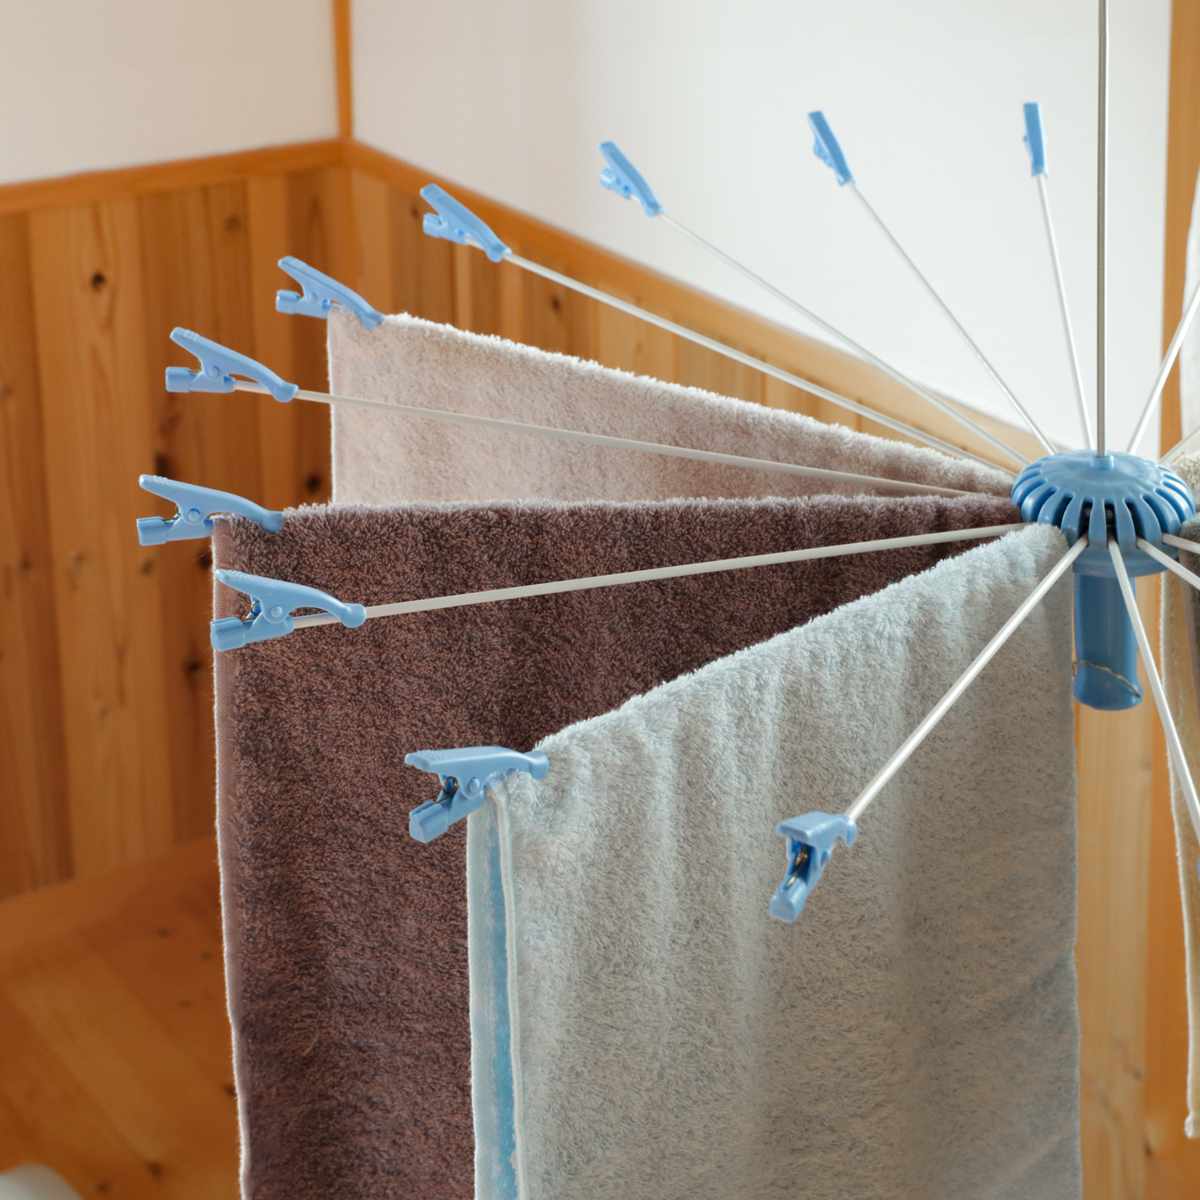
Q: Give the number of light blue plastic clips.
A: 10